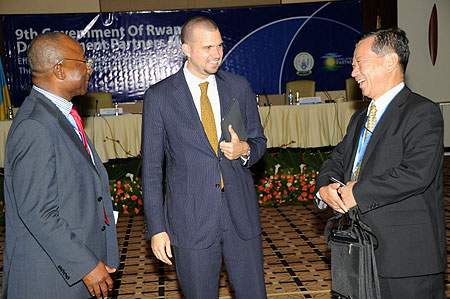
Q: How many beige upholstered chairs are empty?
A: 3